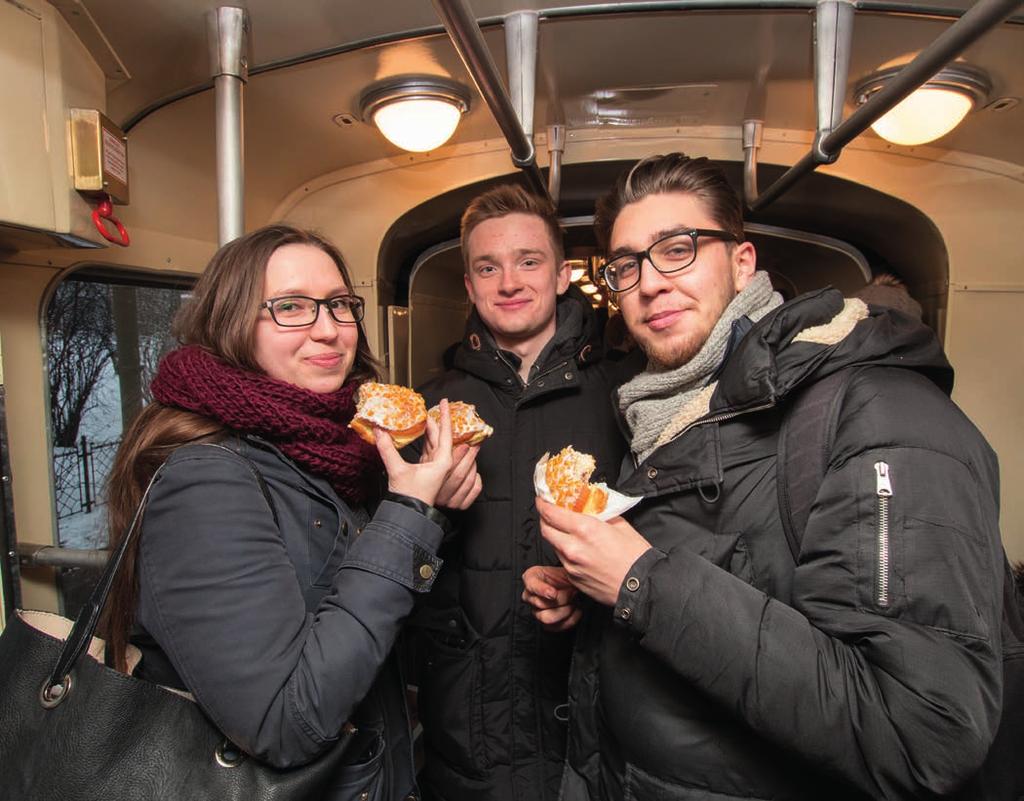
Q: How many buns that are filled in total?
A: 3